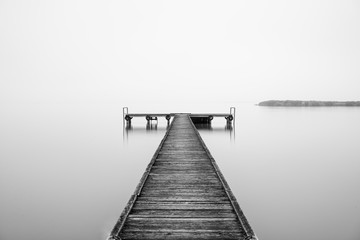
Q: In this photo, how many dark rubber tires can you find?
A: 5